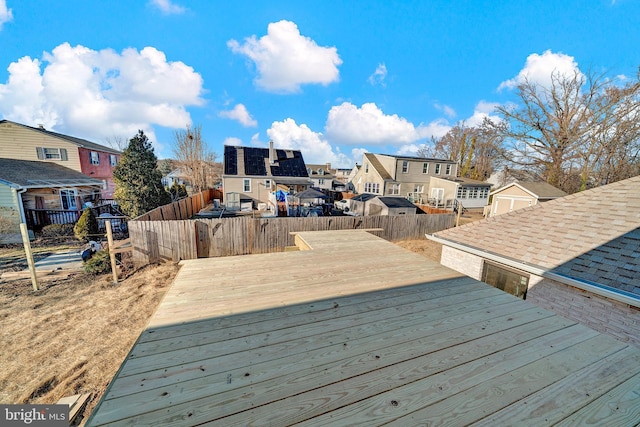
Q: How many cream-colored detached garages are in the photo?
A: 1